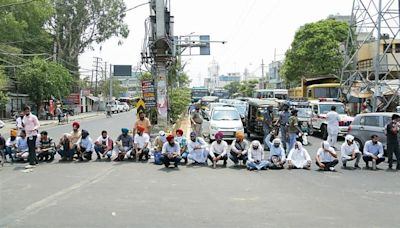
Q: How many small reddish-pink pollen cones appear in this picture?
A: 0